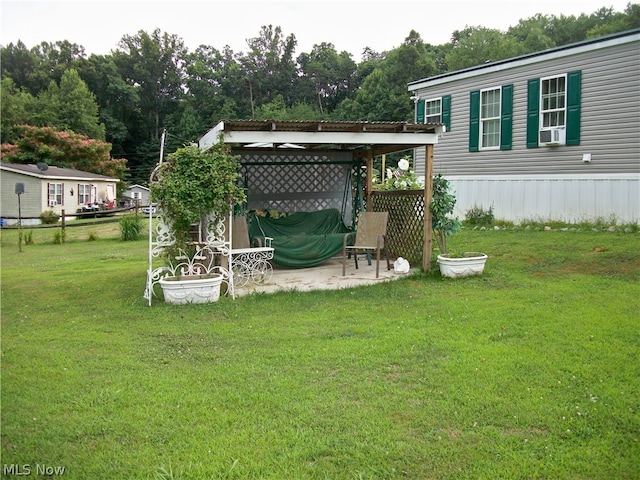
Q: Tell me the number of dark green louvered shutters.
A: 6